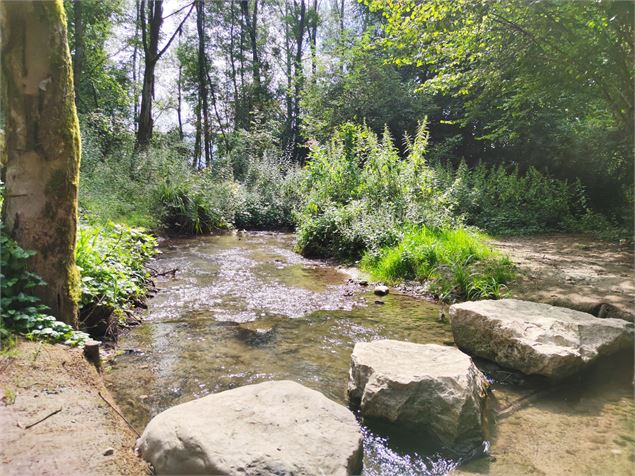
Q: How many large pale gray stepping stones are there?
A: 3